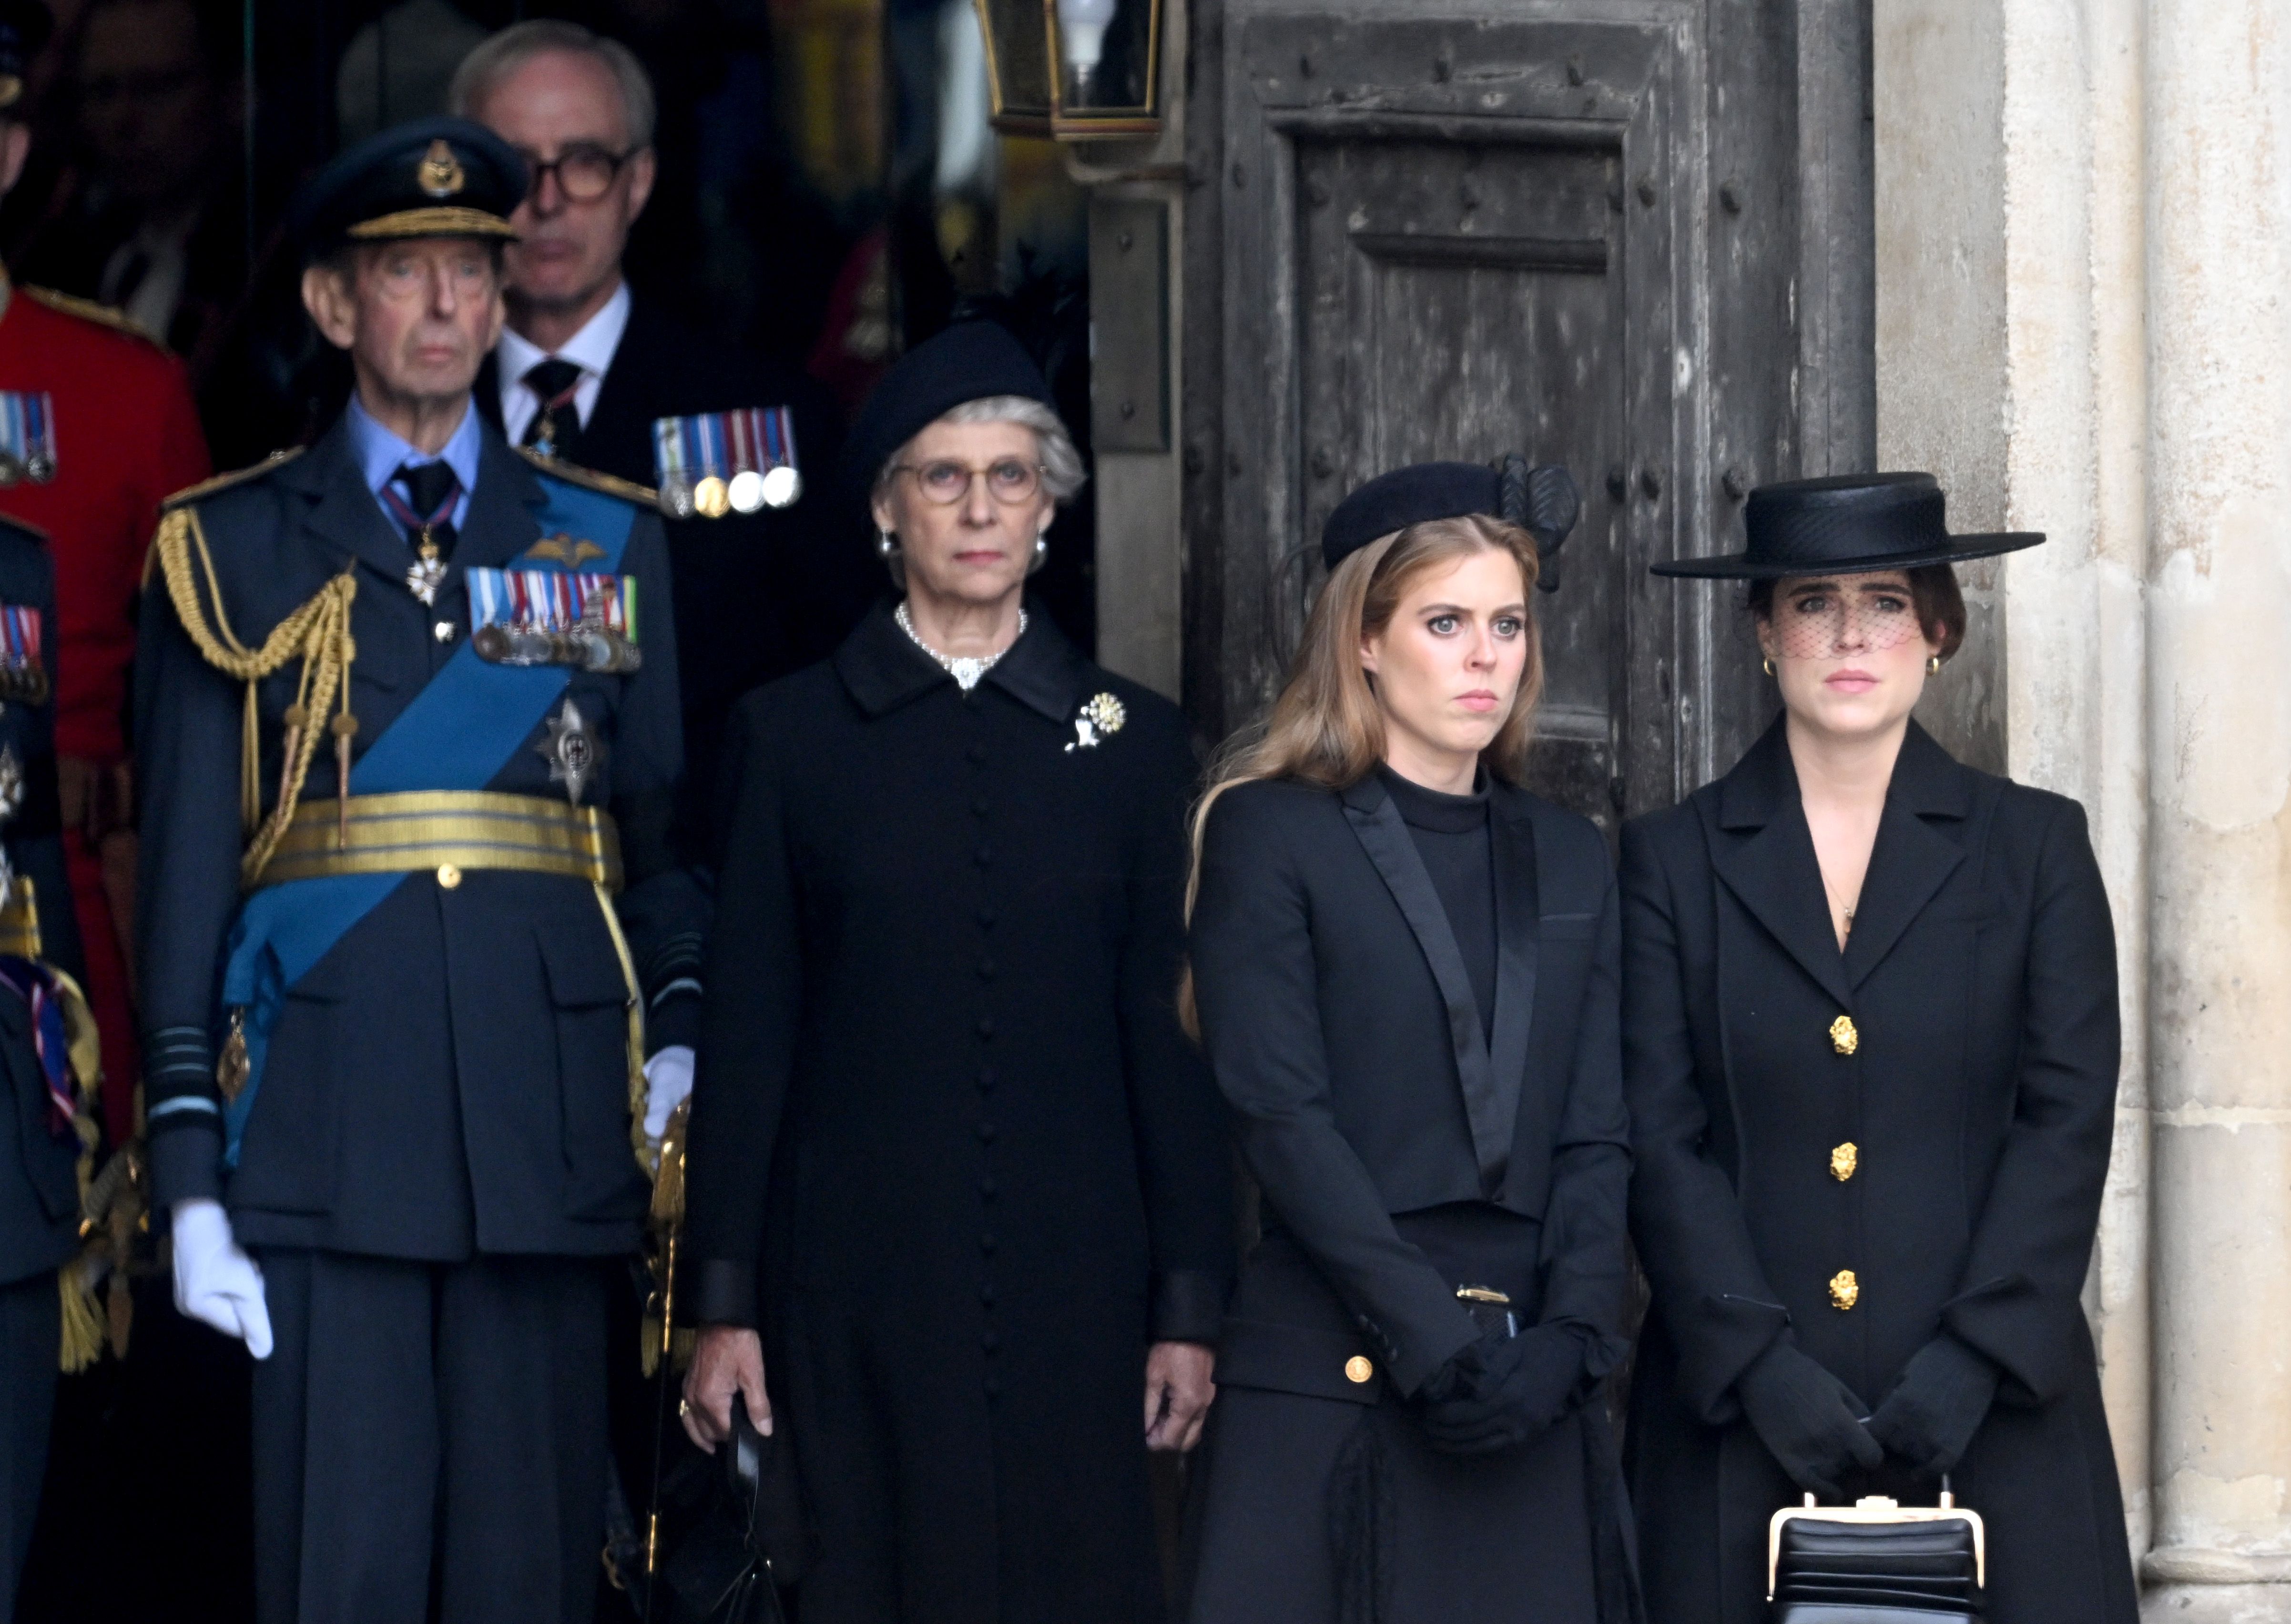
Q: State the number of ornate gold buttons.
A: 3